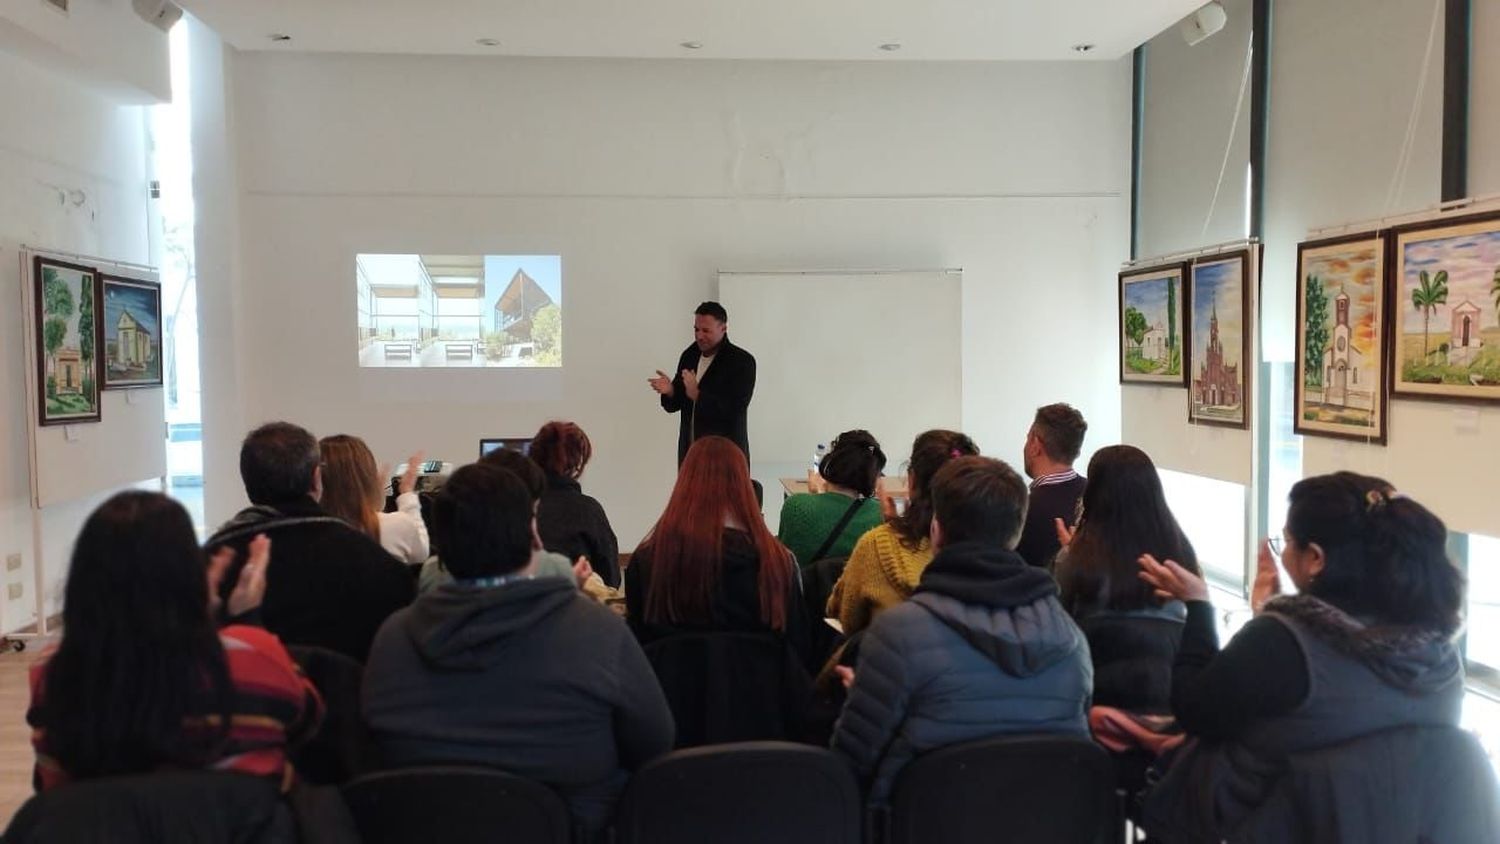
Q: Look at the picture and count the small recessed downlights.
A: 5